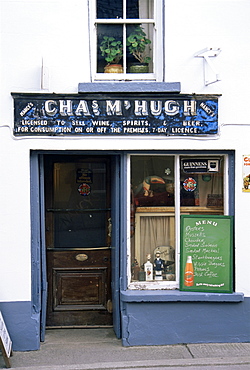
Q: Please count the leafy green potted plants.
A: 2